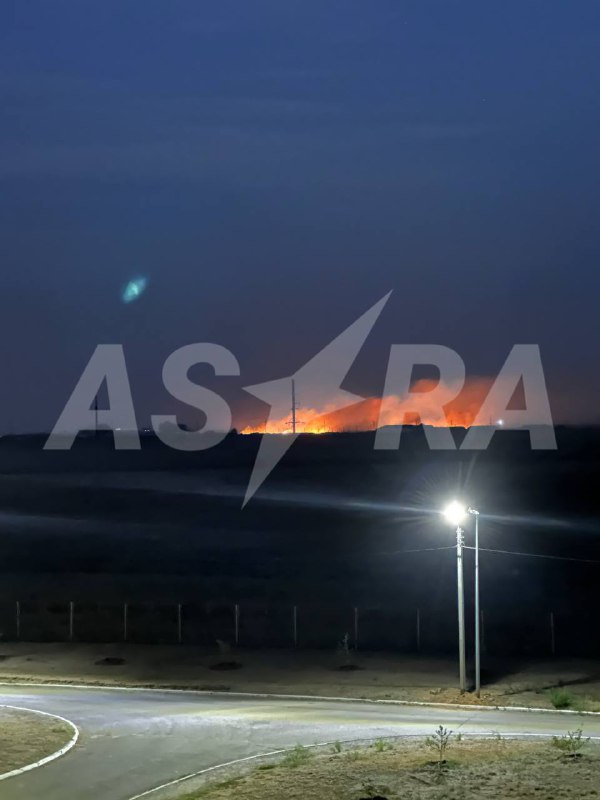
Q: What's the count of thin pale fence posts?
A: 10